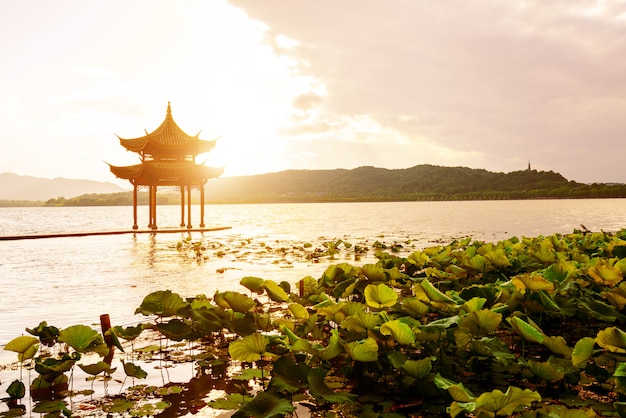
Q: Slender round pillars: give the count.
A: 6